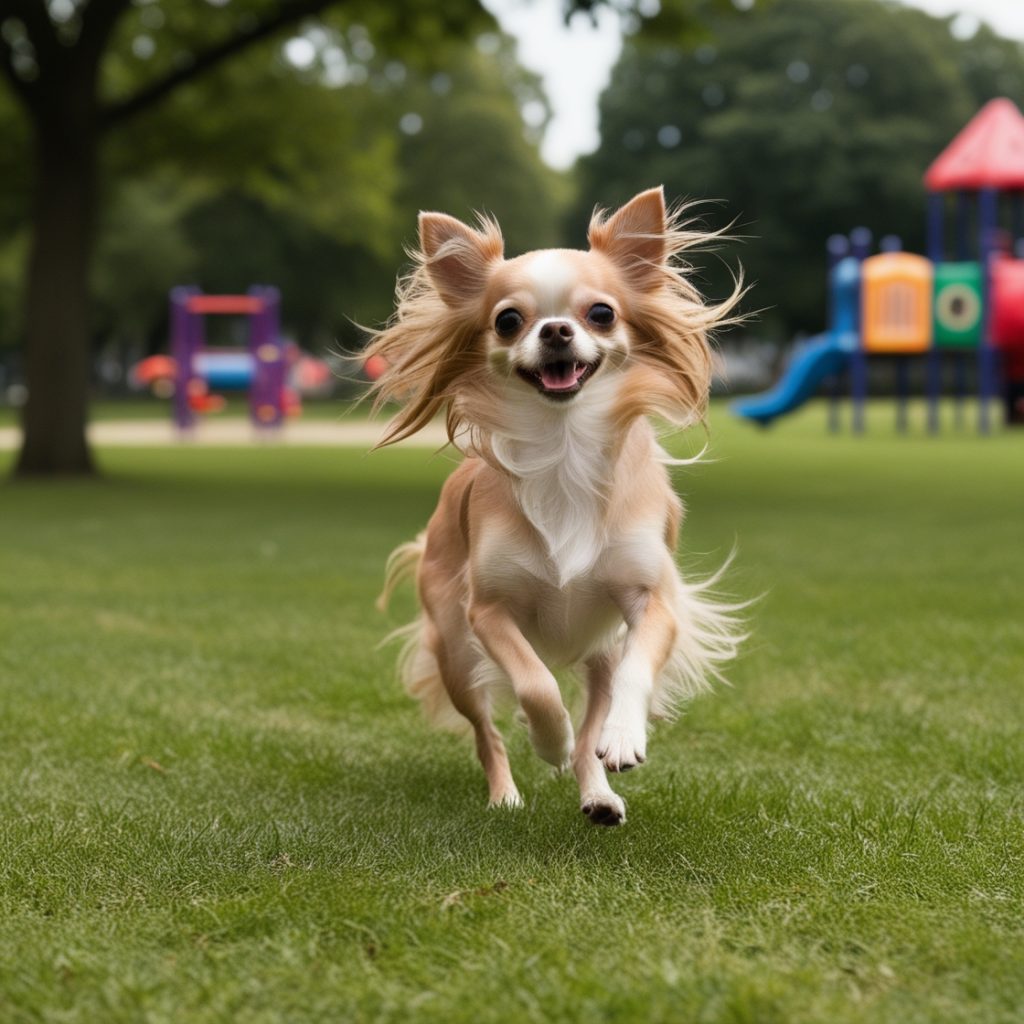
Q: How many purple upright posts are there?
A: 2